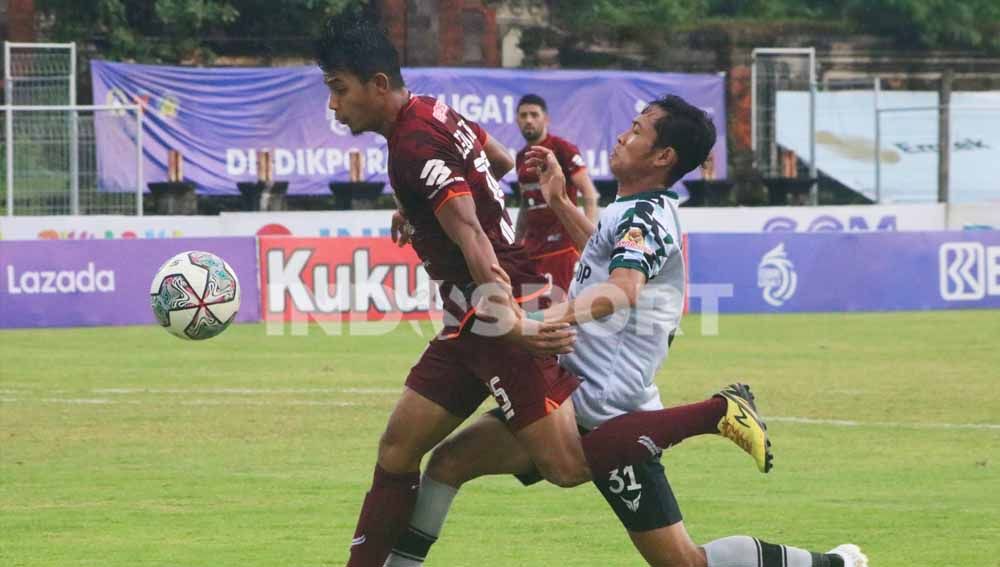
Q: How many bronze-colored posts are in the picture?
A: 5